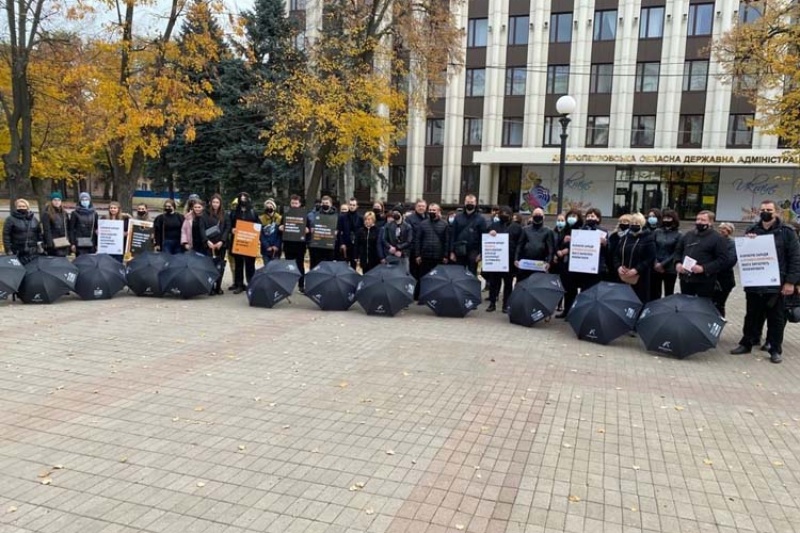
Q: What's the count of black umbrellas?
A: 12